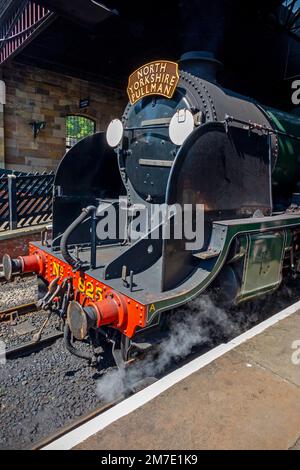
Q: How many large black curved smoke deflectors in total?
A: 2